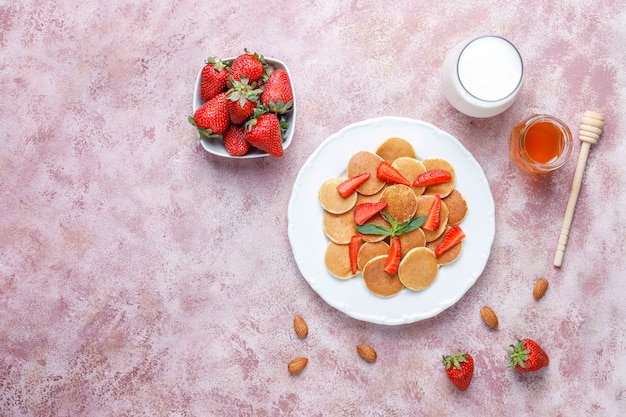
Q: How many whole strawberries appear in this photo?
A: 9